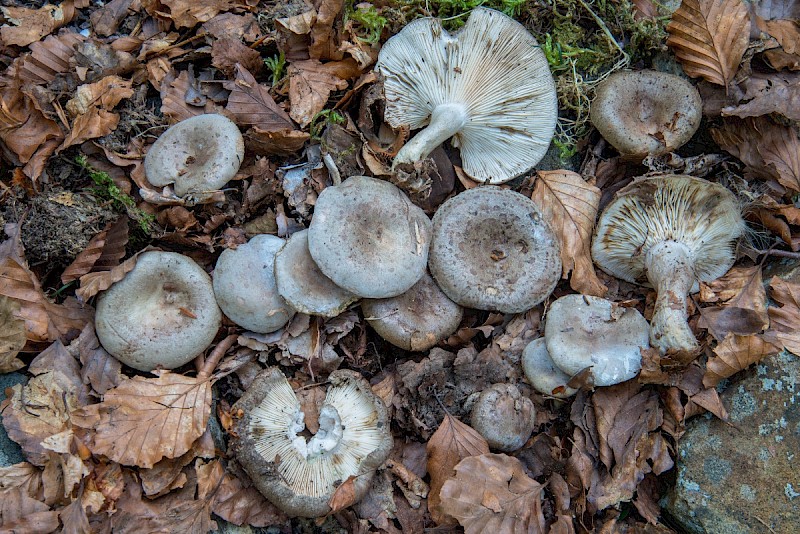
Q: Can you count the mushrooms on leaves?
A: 14